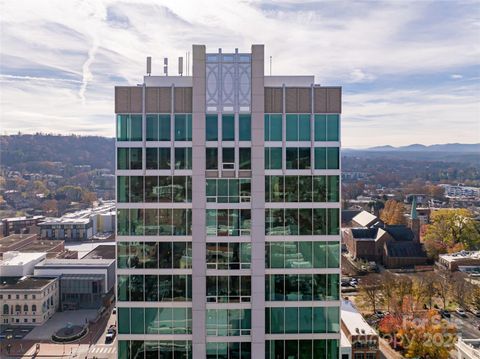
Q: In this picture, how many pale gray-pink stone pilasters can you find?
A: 2